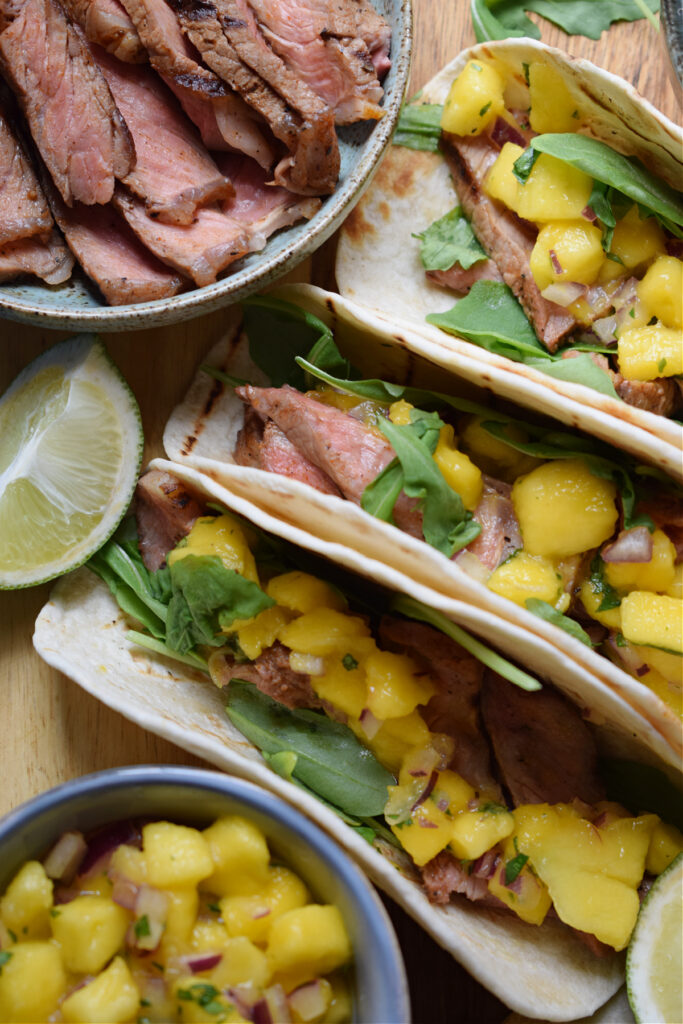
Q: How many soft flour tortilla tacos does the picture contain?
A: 3